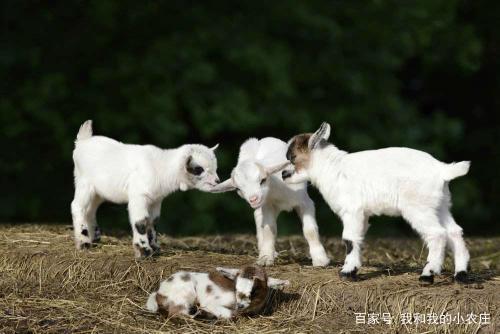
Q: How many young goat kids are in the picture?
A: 4